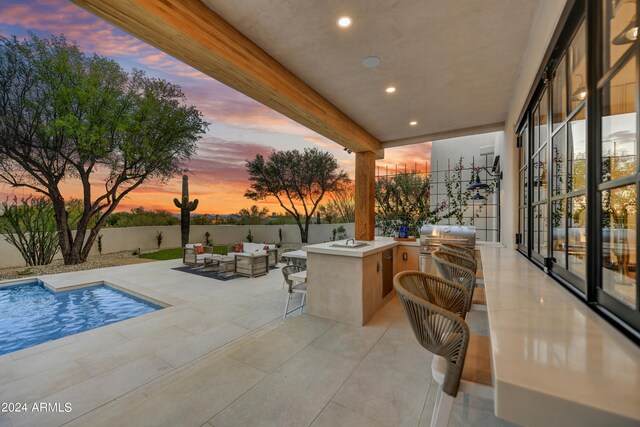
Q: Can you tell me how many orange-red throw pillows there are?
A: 3